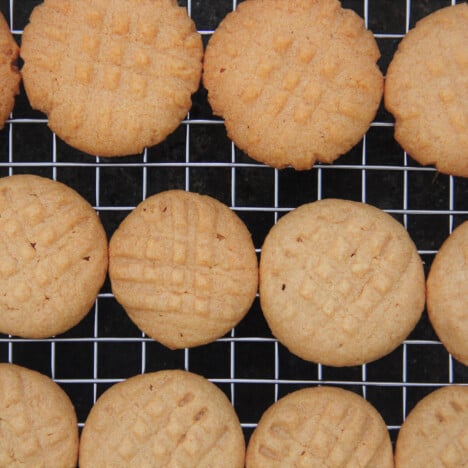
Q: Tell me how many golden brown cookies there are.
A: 12